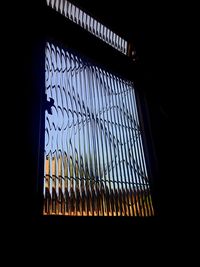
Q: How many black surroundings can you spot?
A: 1